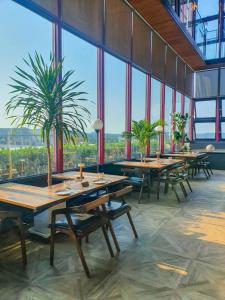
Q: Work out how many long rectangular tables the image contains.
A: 3